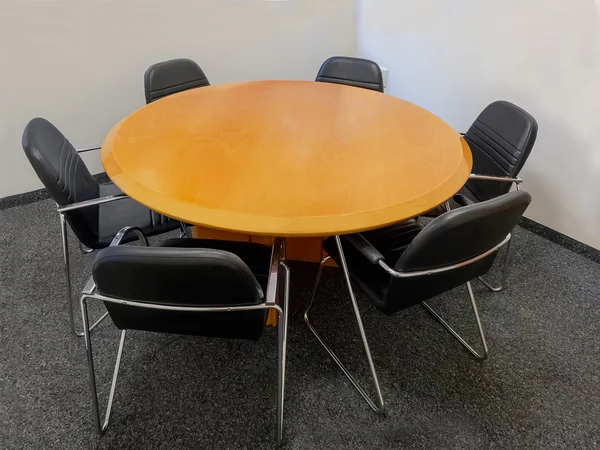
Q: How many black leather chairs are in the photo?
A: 6